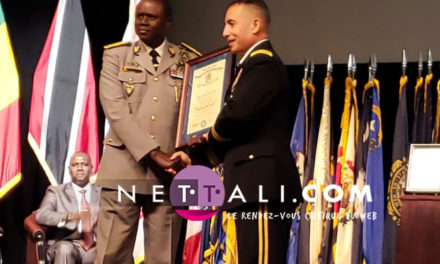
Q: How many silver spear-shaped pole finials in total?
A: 10